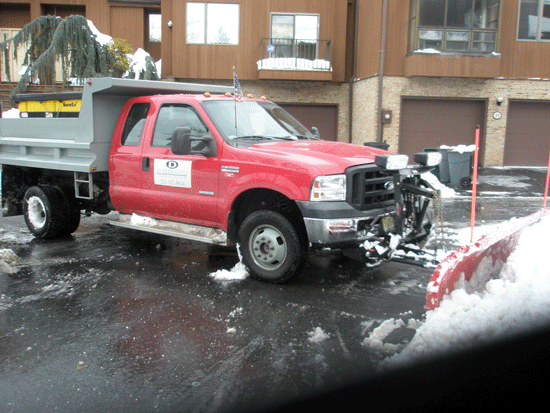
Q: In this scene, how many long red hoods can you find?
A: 1